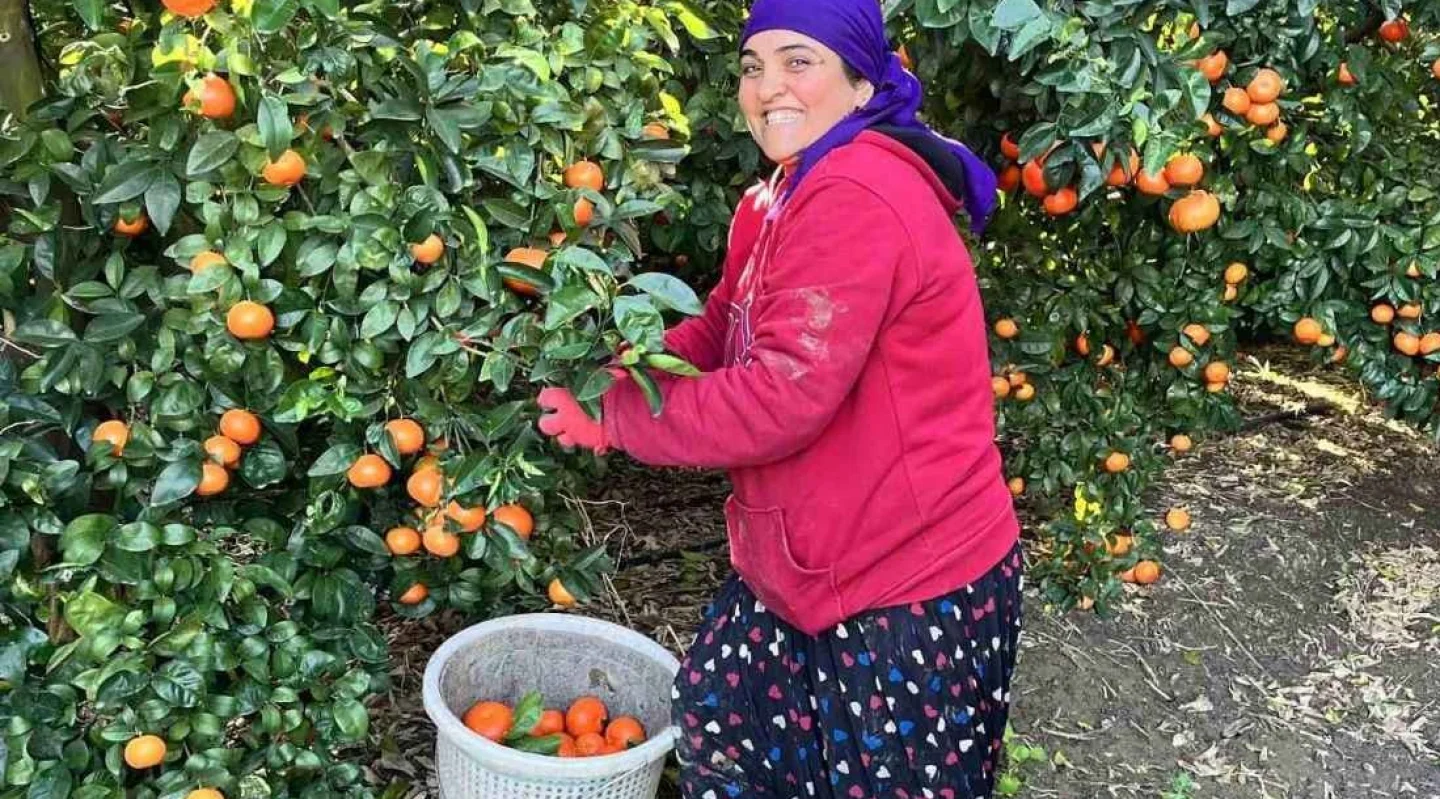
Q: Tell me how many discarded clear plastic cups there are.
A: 0